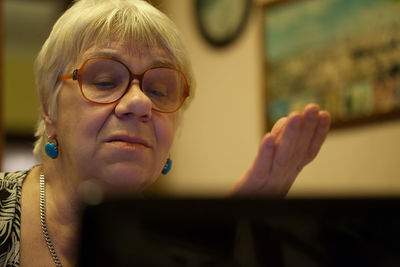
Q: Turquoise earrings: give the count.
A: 2